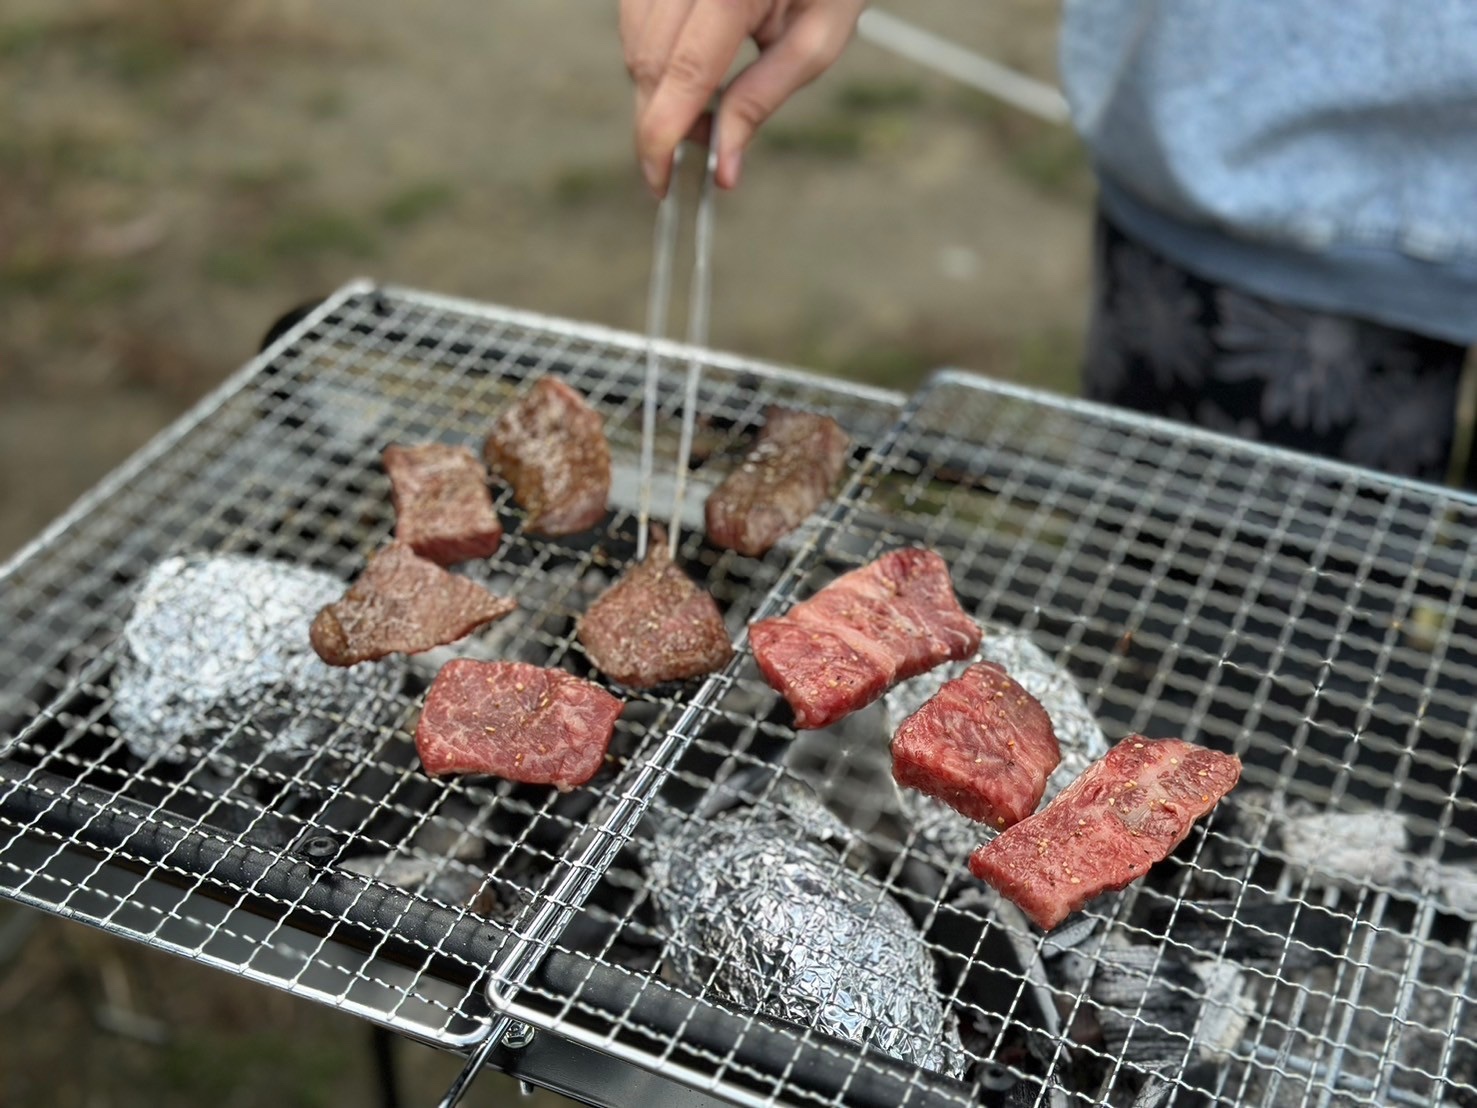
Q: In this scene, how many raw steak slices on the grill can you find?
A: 4